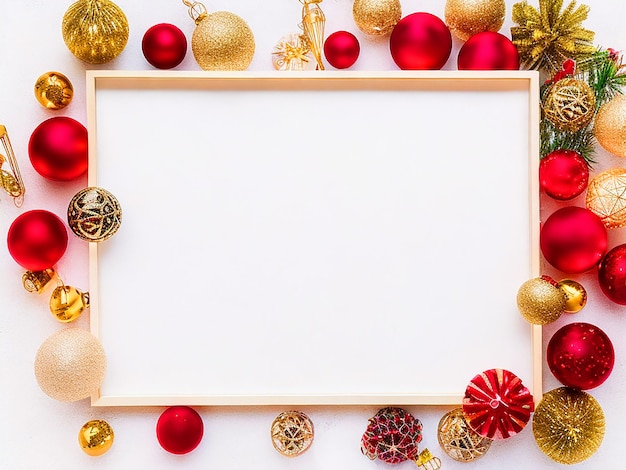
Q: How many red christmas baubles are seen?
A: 13